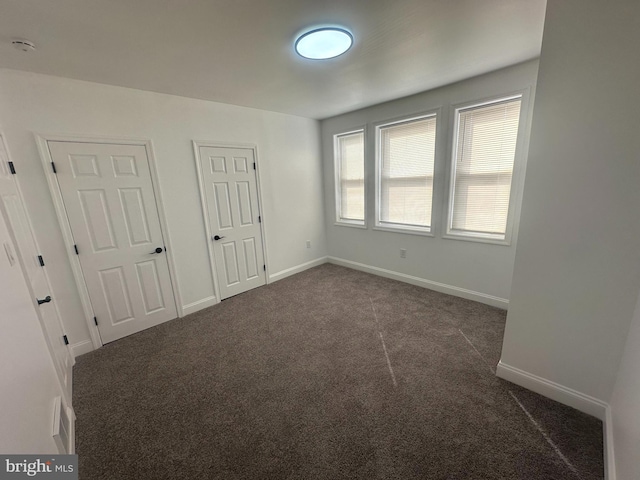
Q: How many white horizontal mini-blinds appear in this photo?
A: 3